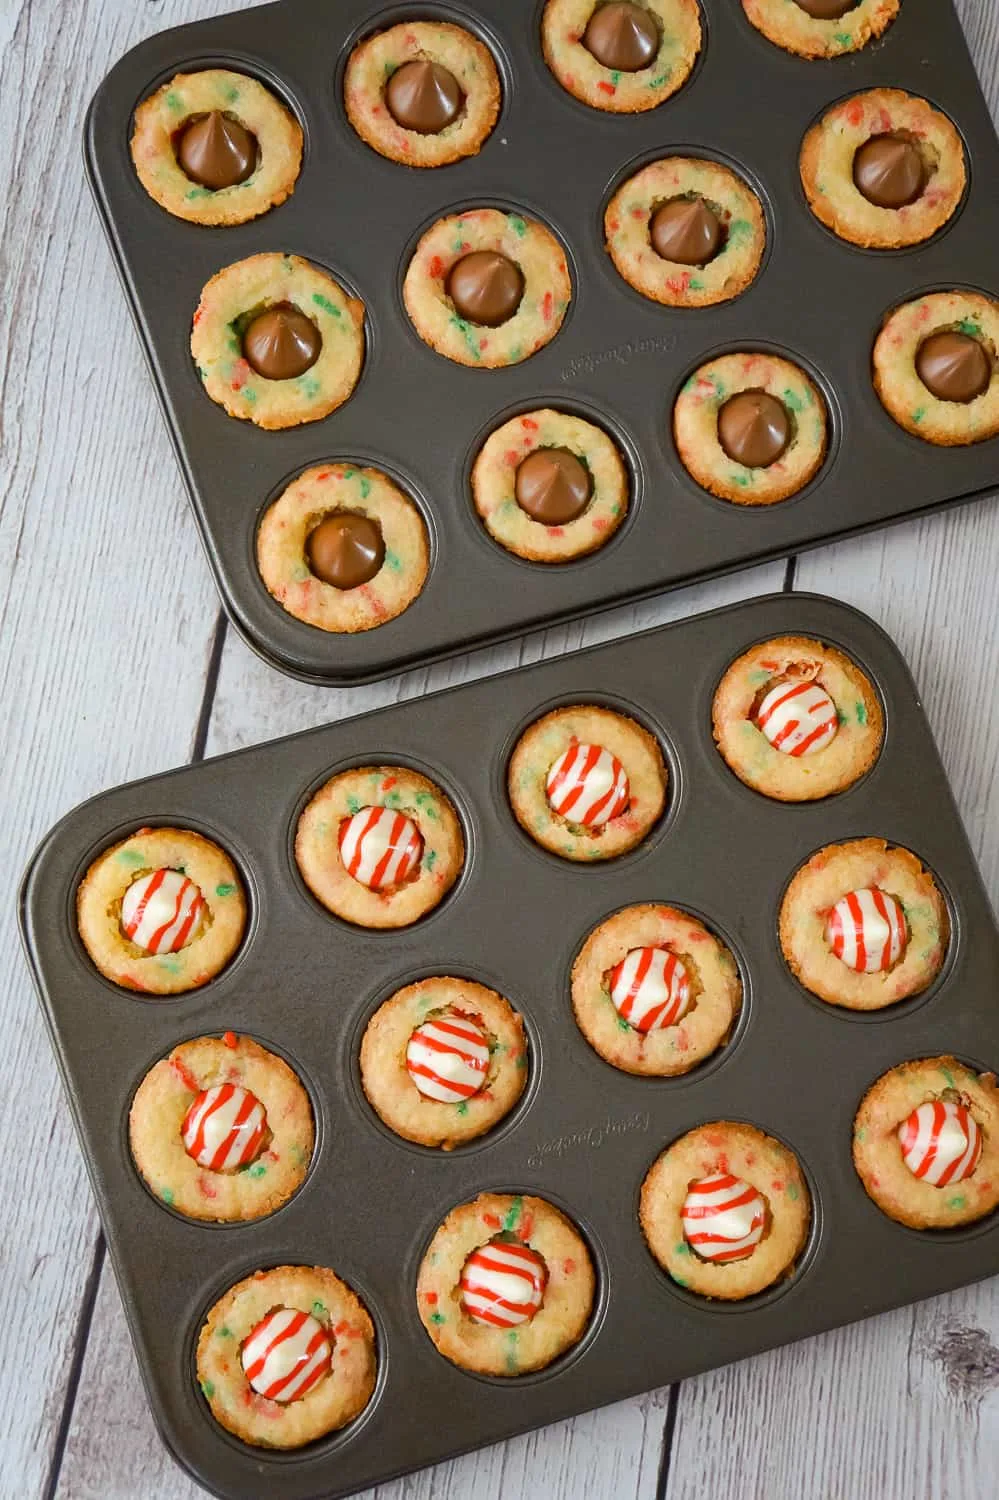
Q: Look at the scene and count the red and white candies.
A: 12